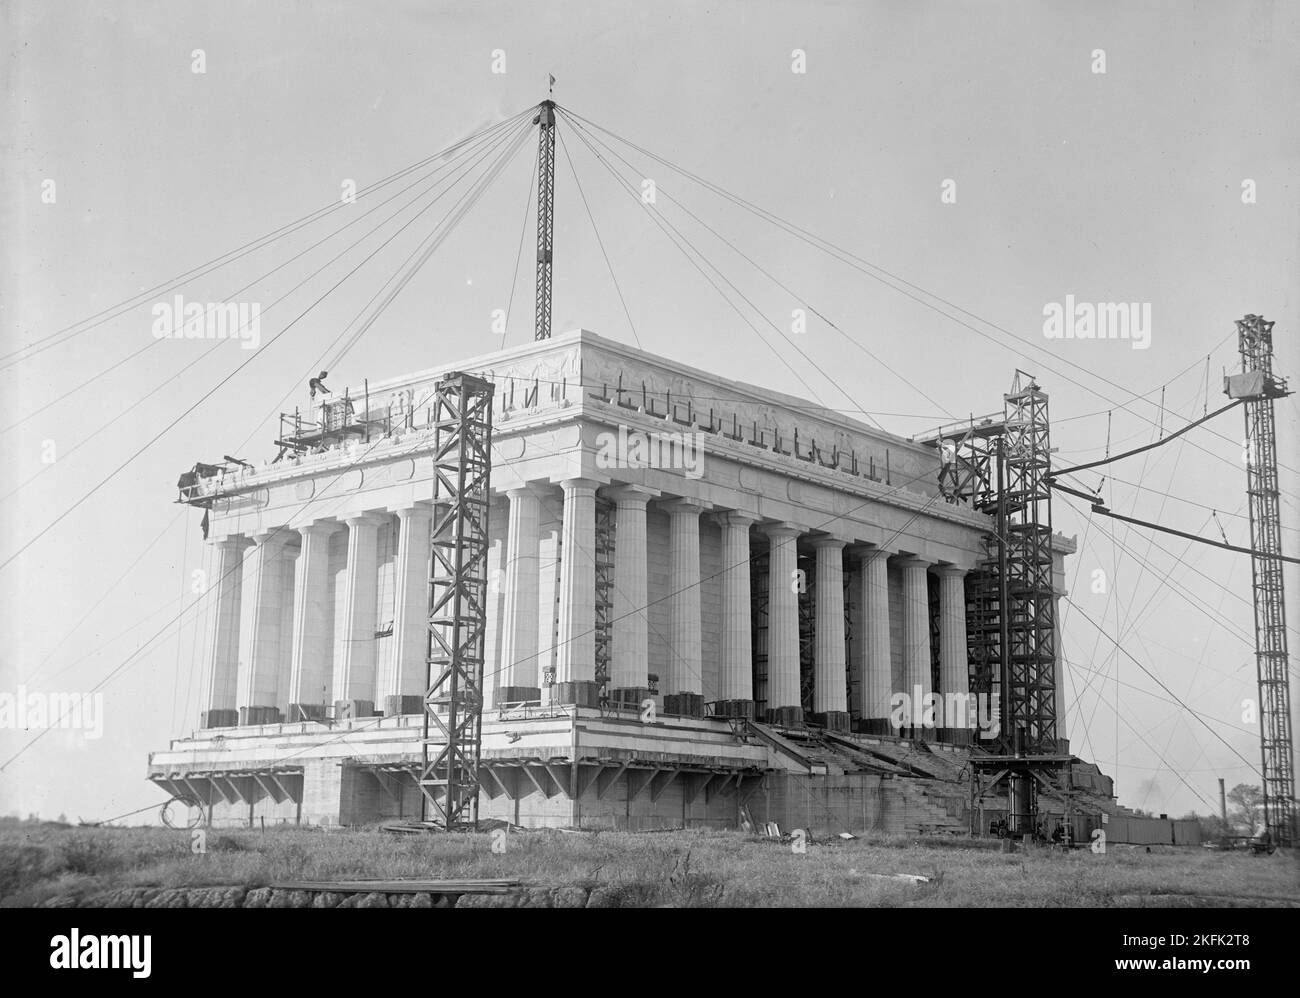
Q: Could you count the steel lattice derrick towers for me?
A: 4